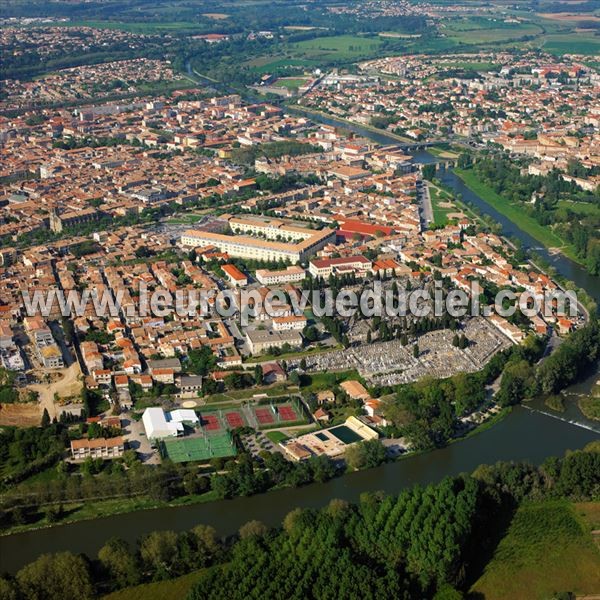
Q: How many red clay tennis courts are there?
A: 4